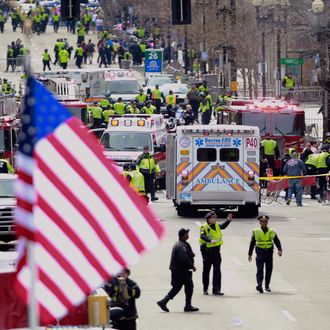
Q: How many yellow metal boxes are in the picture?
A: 1